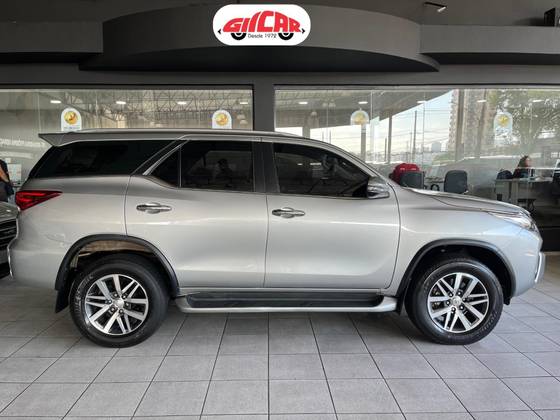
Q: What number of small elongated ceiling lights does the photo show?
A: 9